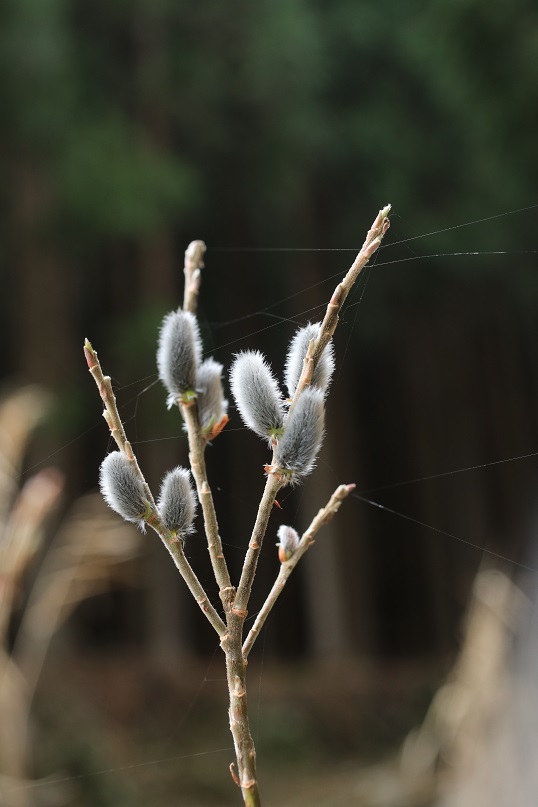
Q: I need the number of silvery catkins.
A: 8